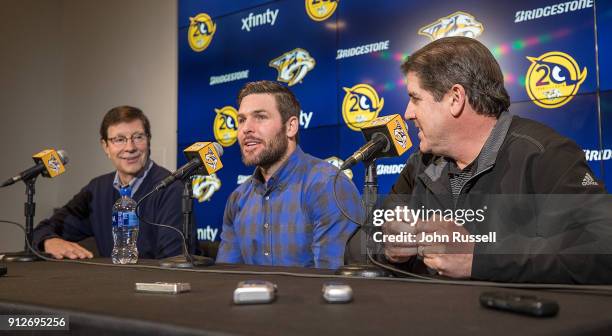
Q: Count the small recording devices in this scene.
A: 4